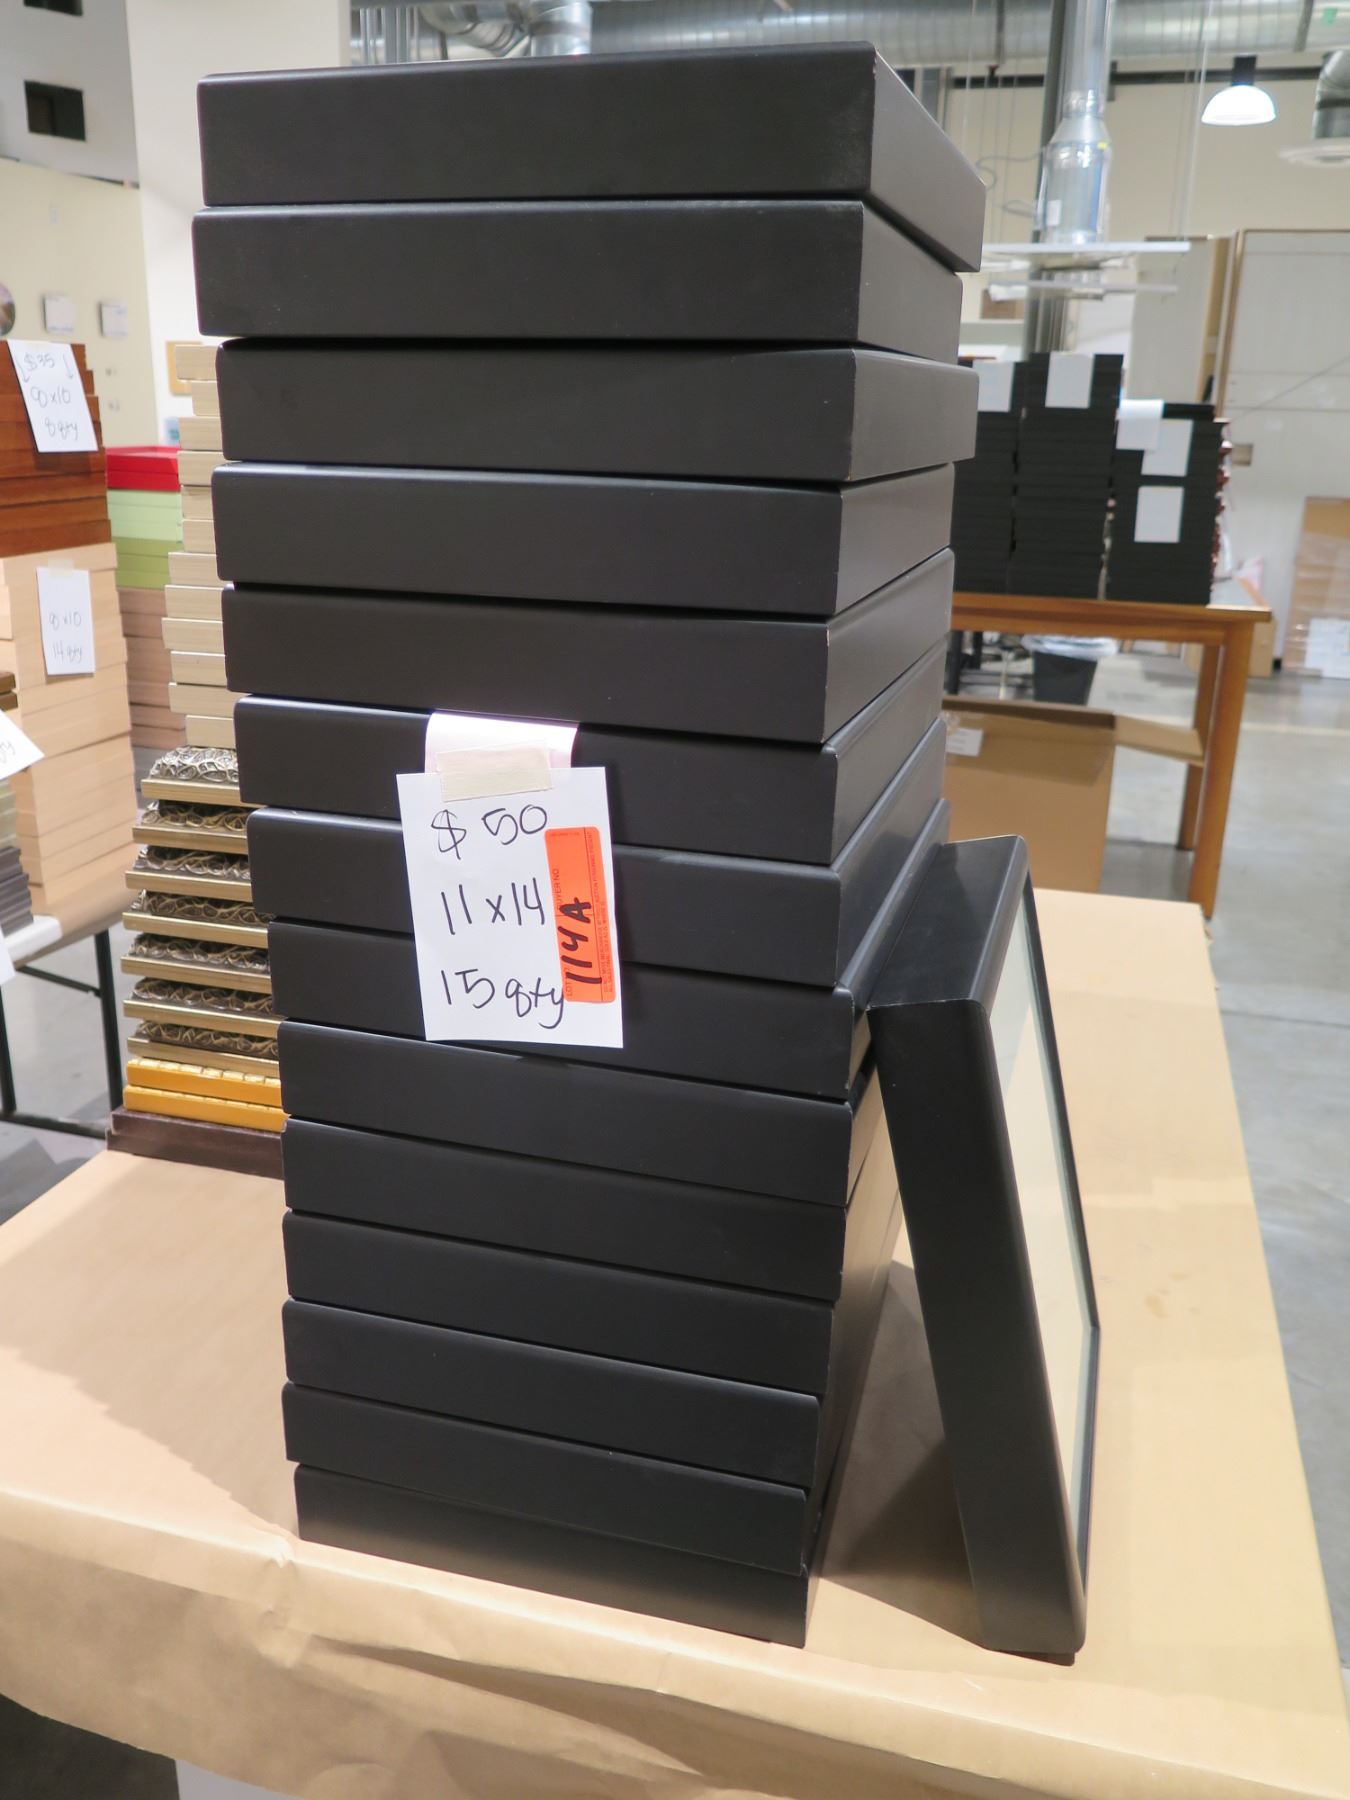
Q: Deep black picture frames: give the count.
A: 15